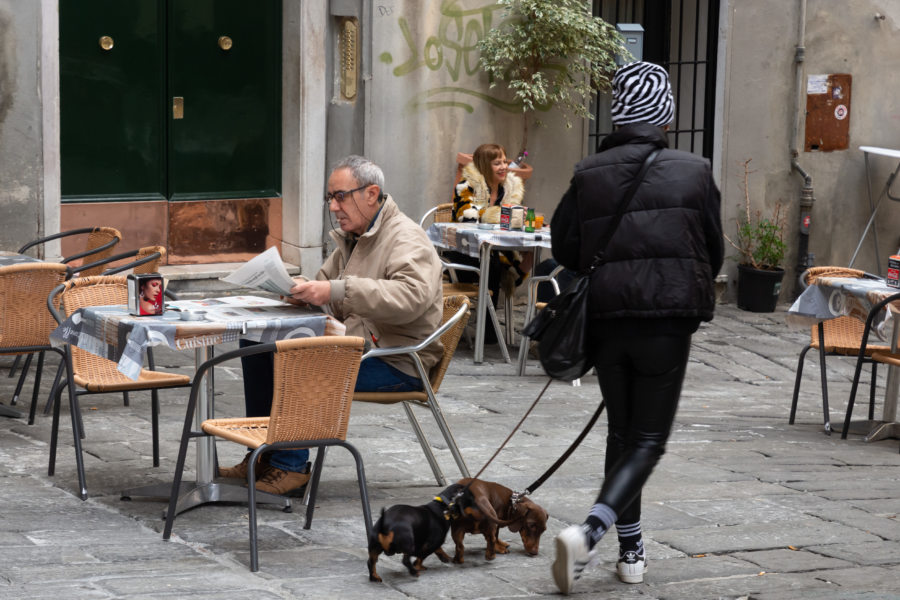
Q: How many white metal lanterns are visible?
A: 0